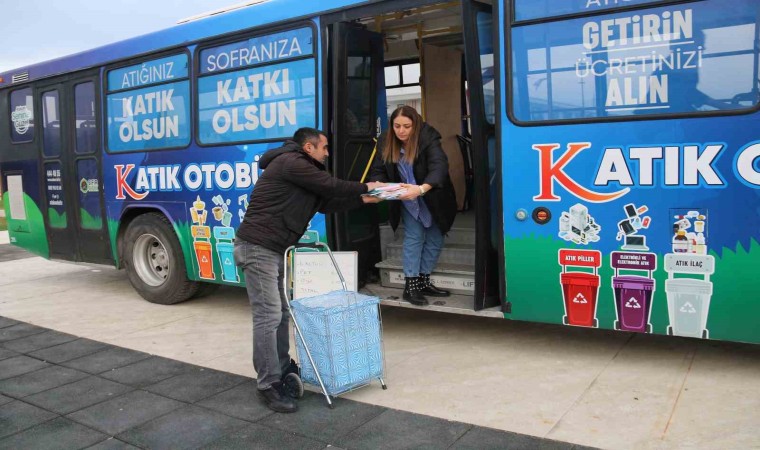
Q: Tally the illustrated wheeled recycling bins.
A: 5